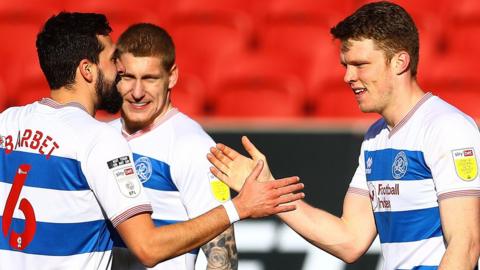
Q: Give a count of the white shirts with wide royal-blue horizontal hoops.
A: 3